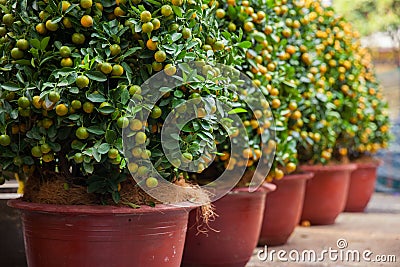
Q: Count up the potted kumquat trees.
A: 5